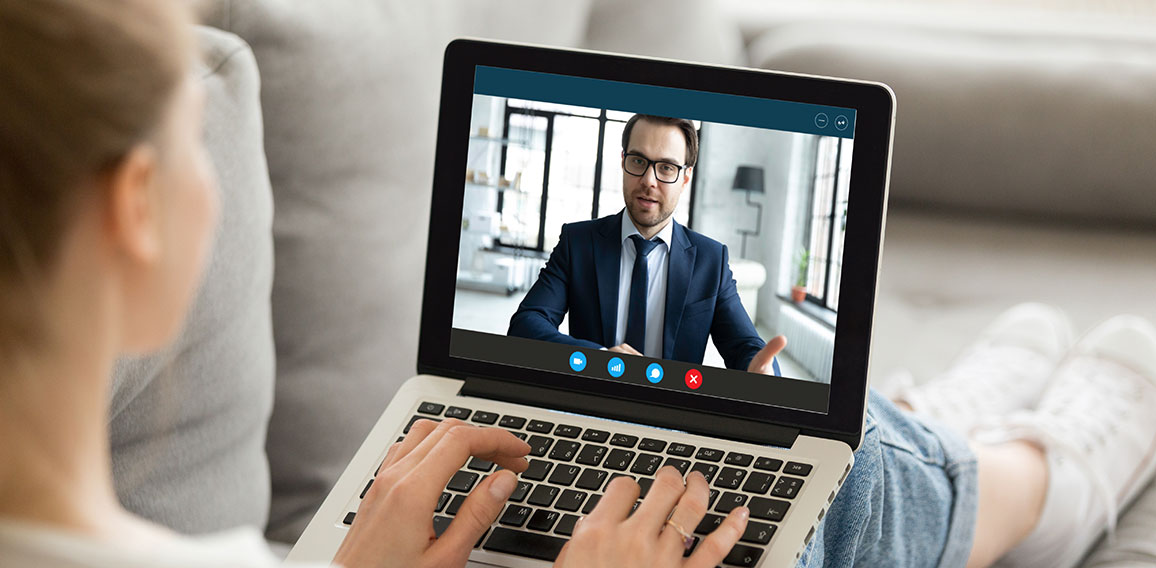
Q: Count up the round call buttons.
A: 4